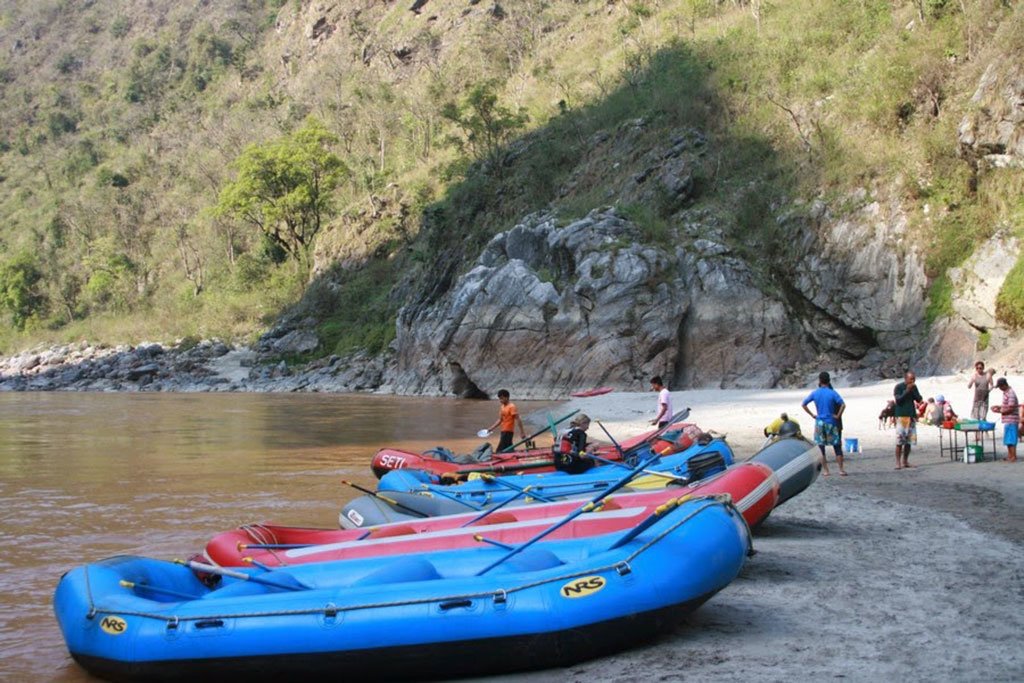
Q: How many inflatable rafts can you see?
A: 5